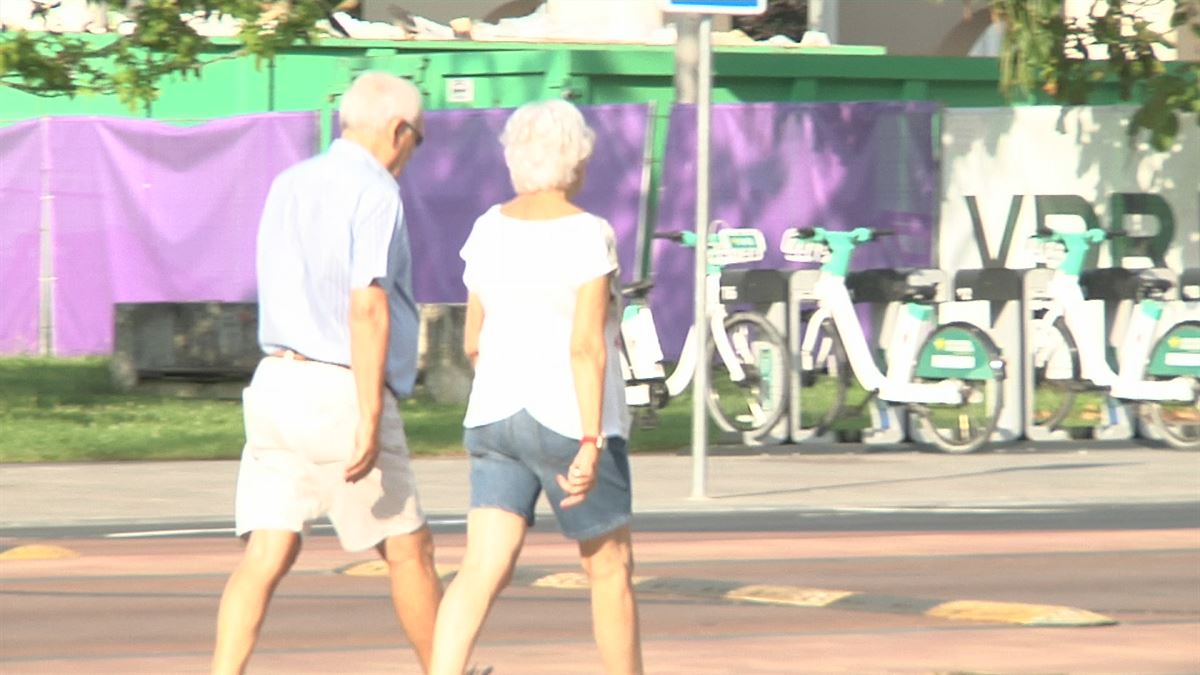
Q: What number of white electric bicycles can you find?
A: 3